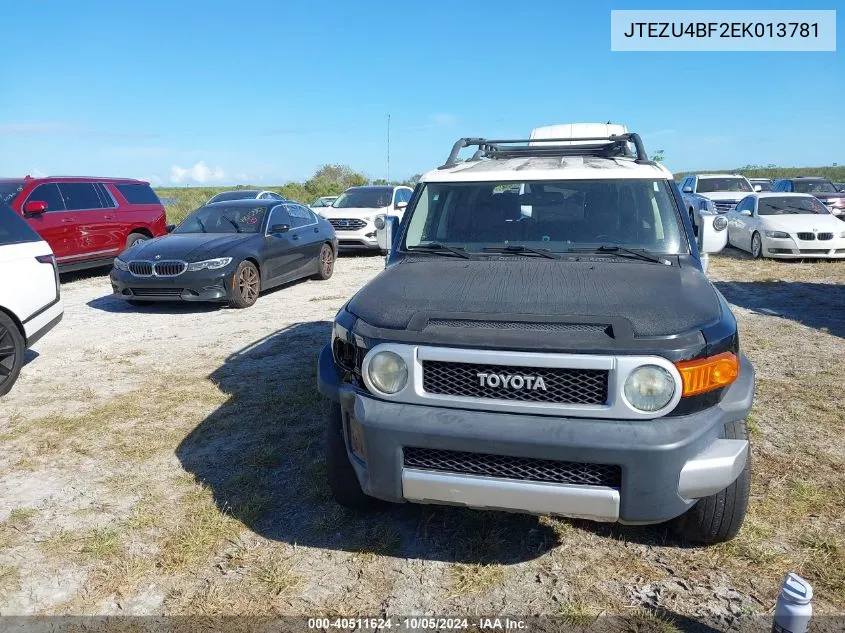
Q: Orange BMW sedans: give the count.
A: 0